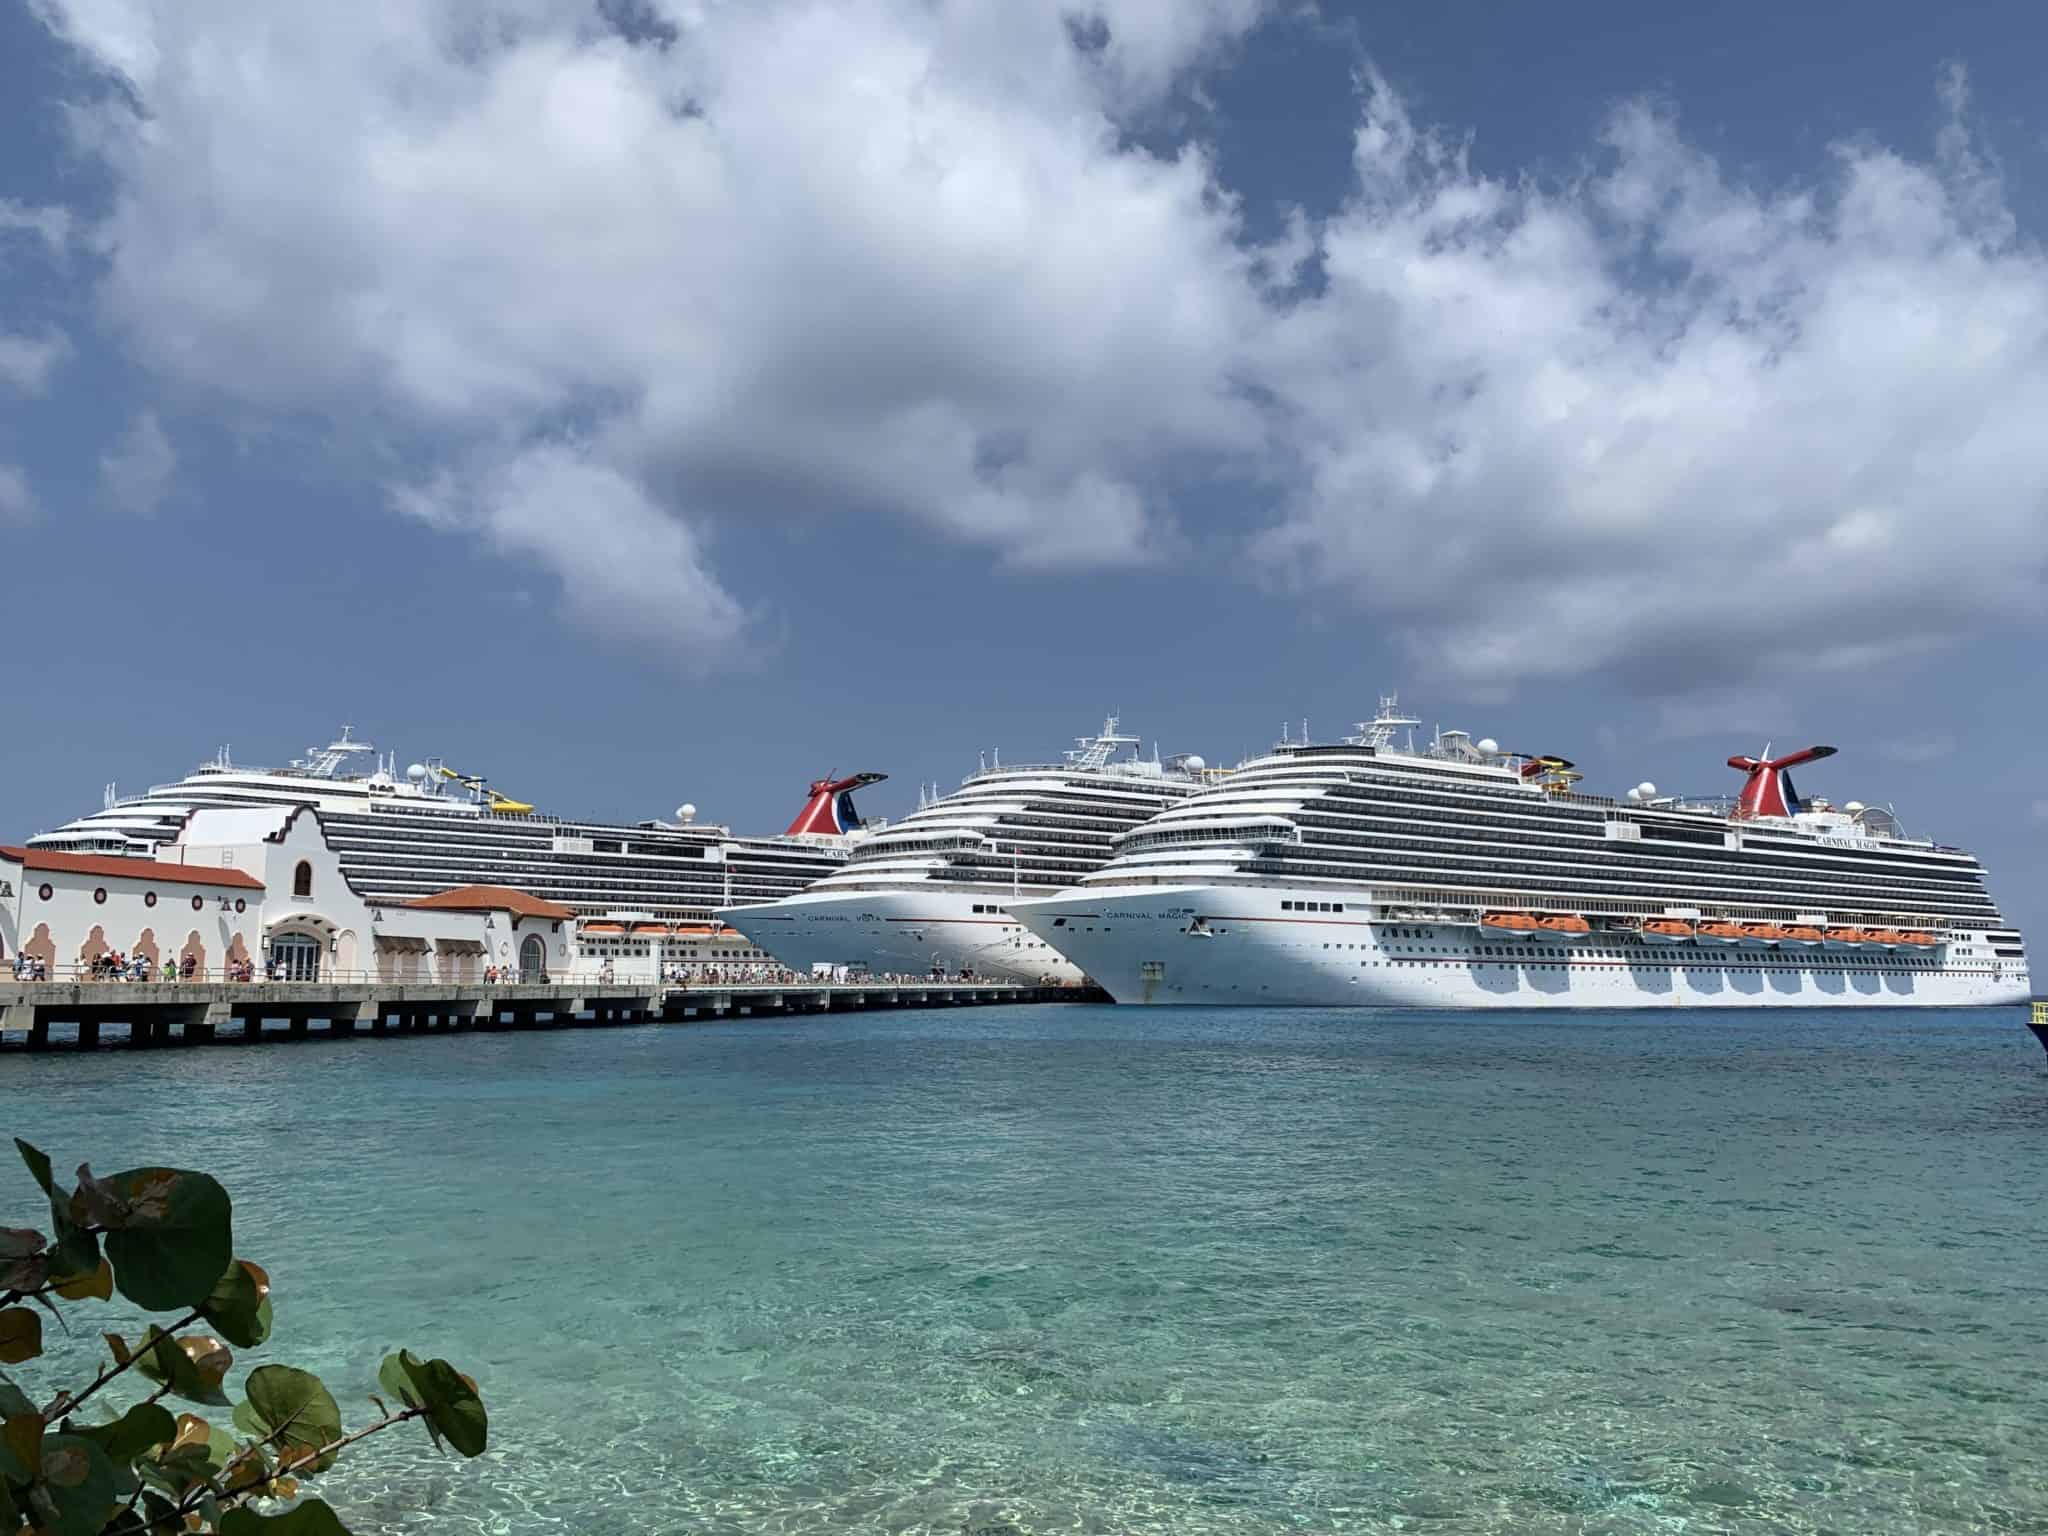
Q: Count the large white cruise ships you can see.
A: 3